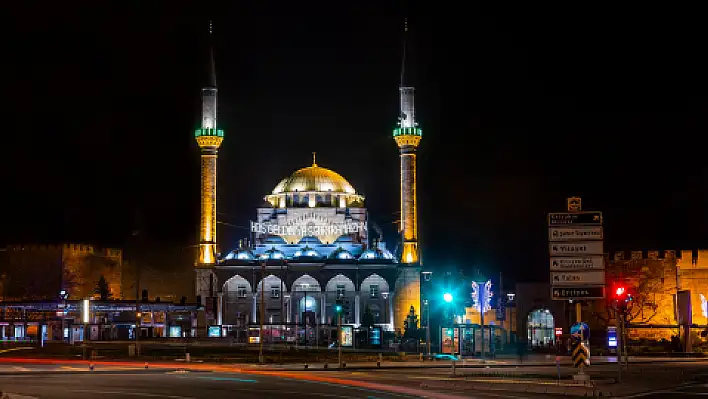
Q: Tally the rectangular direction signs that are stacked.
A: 6